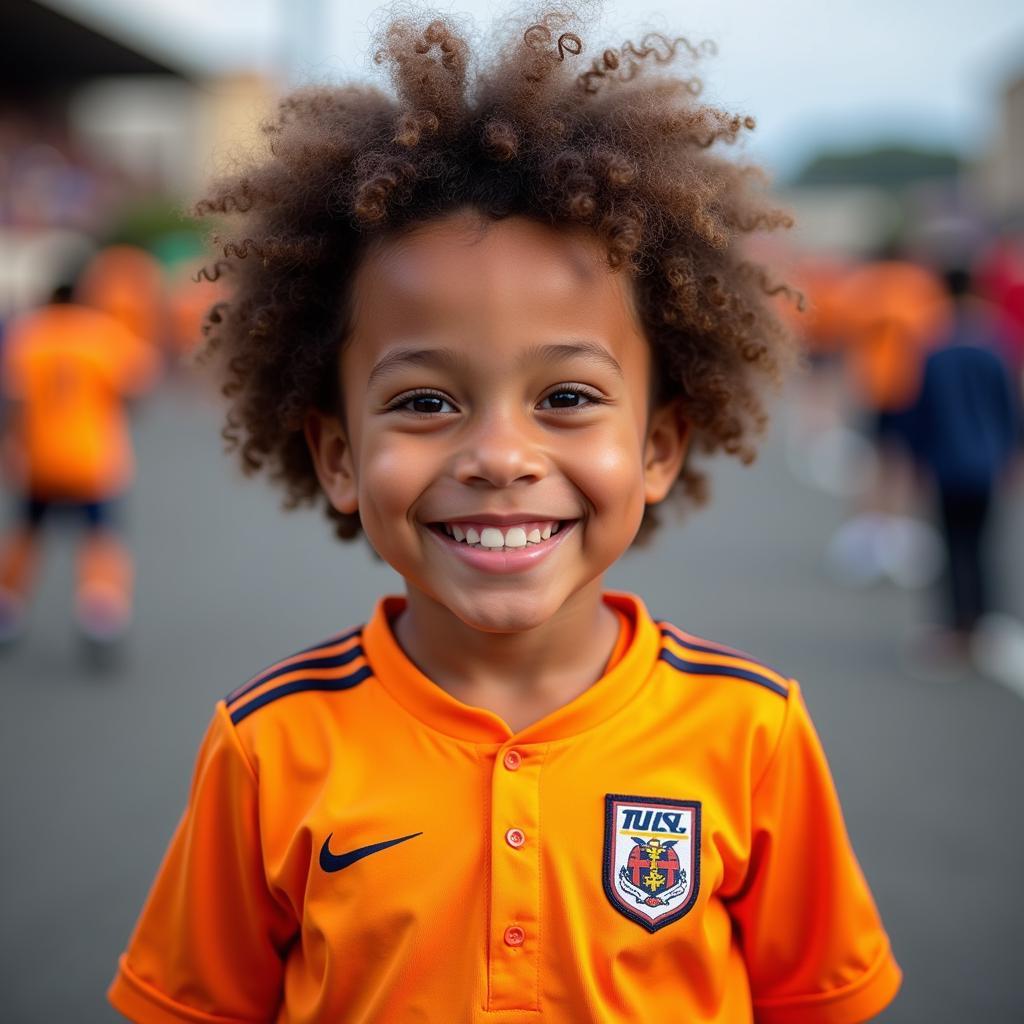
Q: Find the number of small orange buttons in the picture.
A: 3